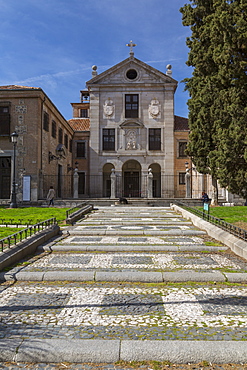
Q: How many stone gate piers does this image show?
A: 4